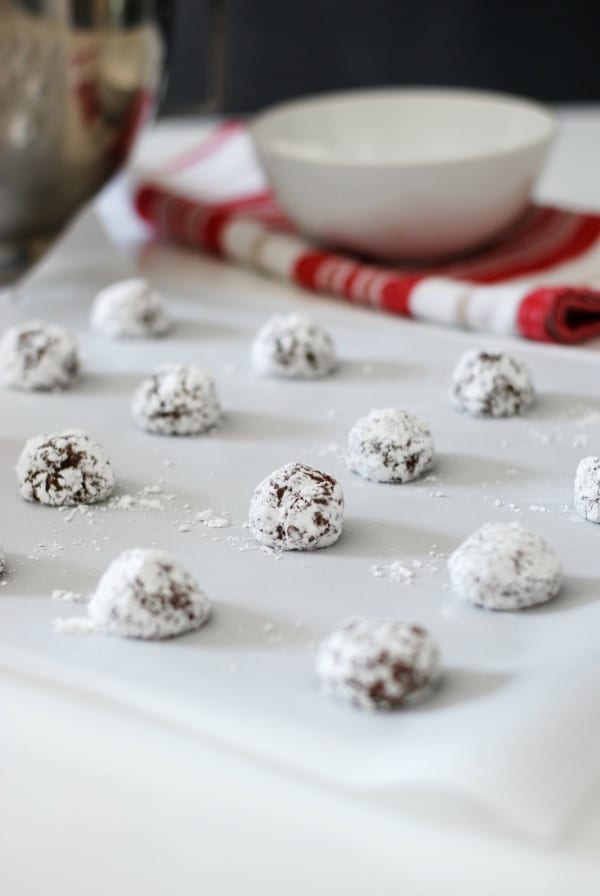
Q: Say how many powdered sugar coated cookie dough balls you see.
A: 13